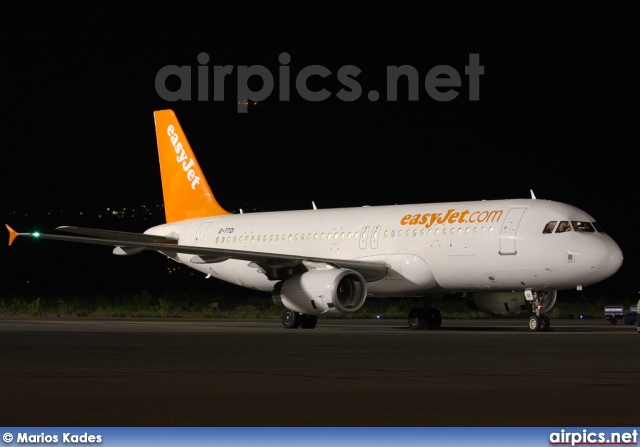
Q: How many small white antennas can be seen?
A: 3